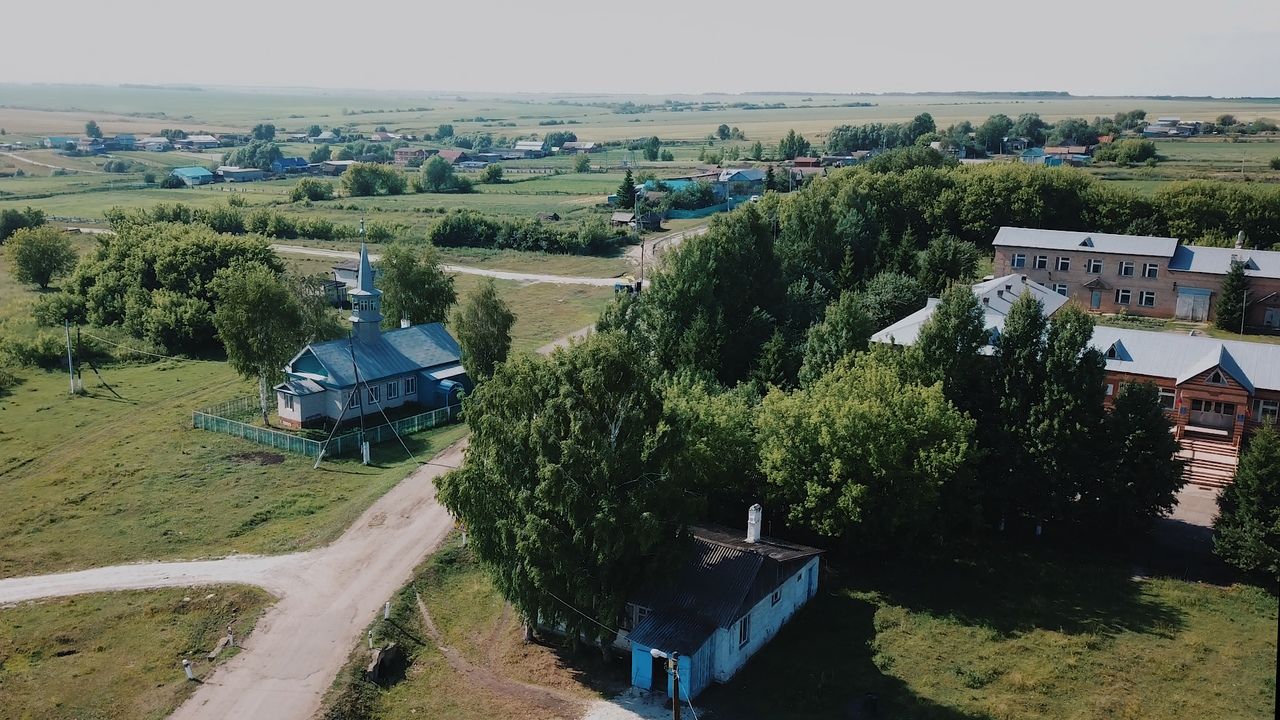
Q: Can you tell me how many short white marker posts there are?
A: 4